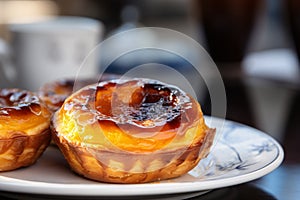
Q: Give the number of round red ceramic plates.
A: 0